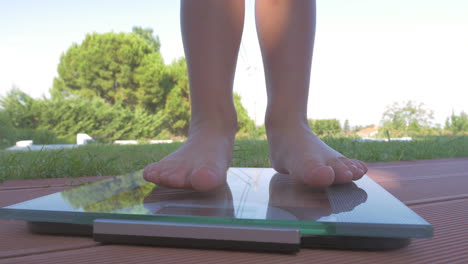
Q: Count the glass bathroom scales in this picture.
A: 1